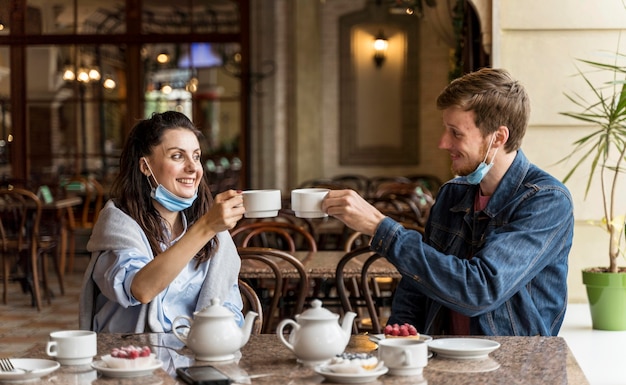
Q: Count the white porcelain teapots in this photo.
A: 2